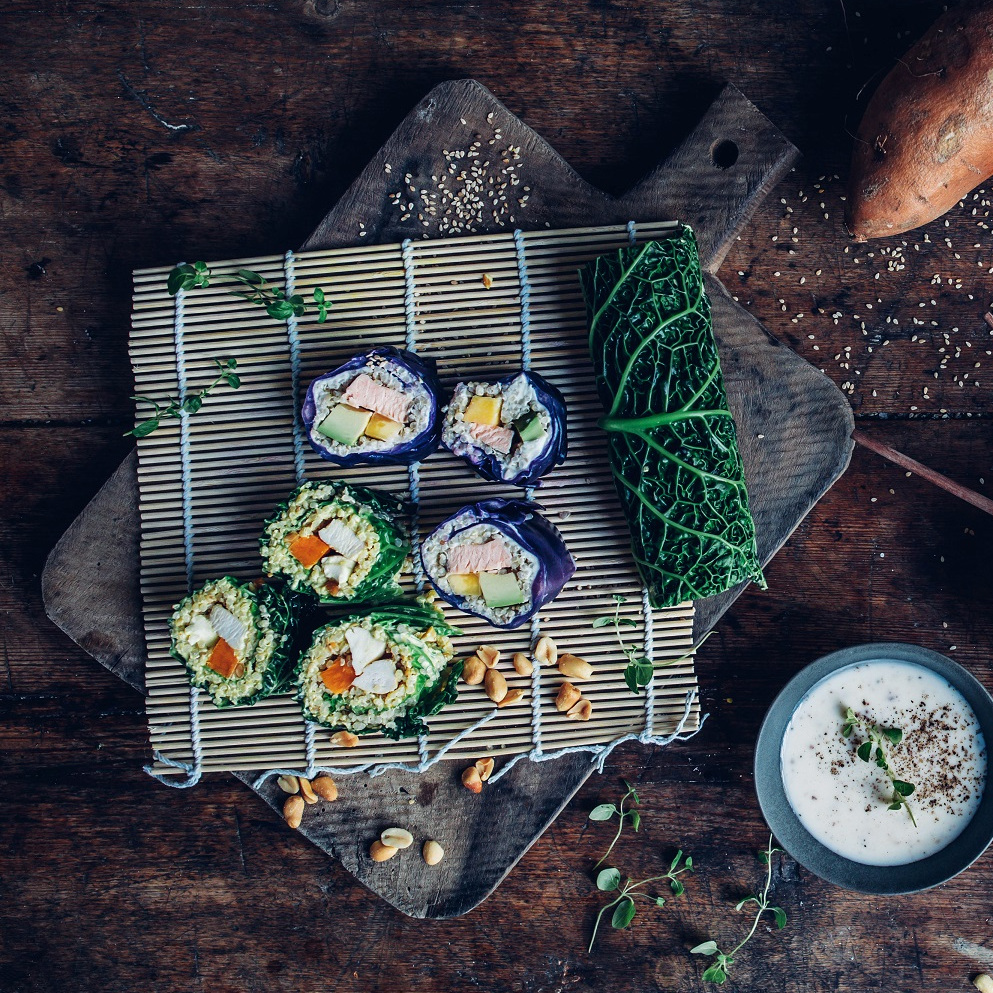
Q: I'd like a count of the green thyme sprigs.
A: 7